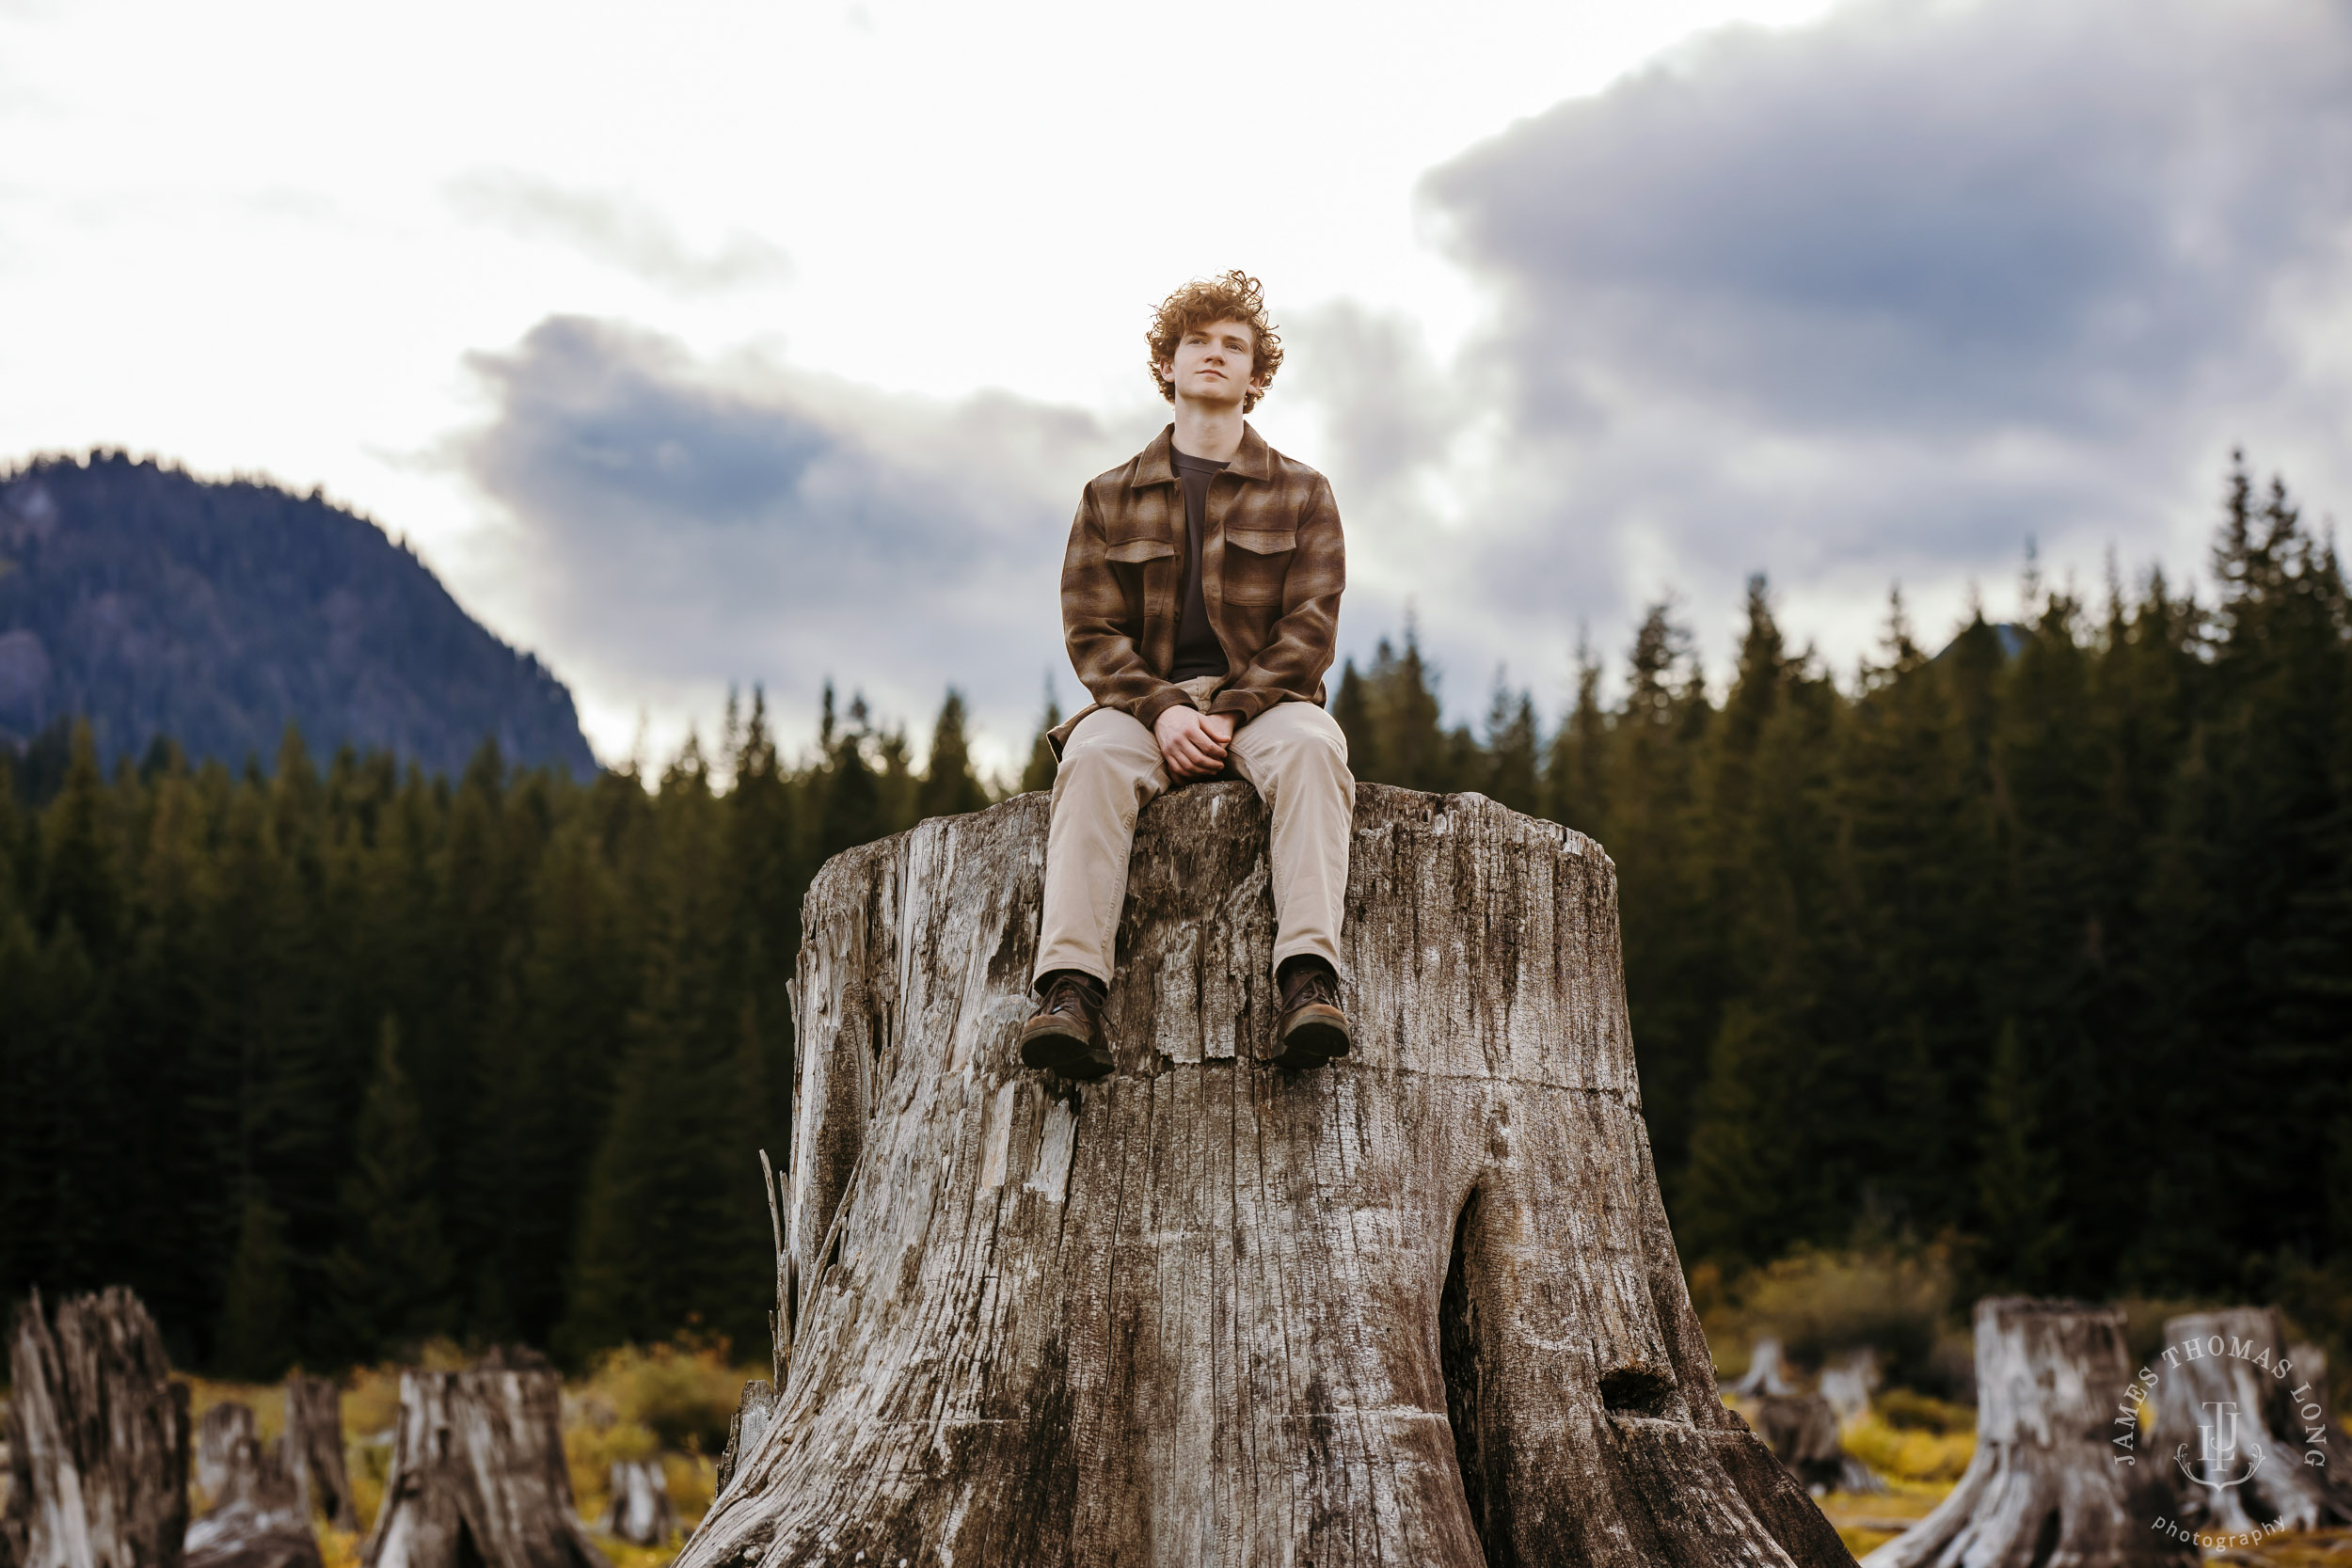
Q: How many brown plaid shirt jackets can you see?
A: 1